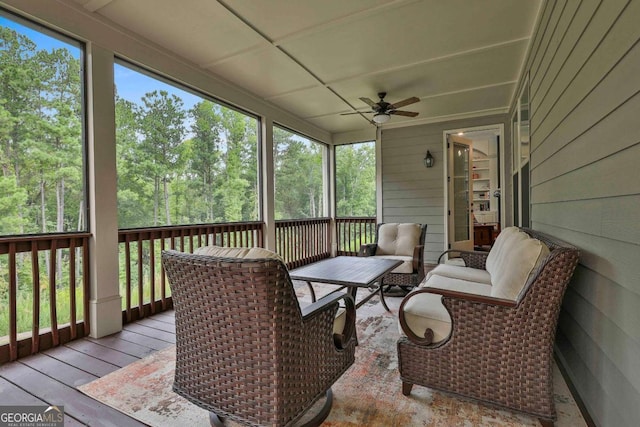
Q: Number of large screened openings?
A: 4